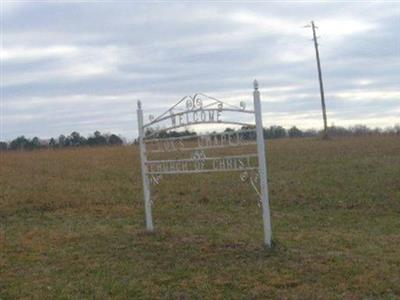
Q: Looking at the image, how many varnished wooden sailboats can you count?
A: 0